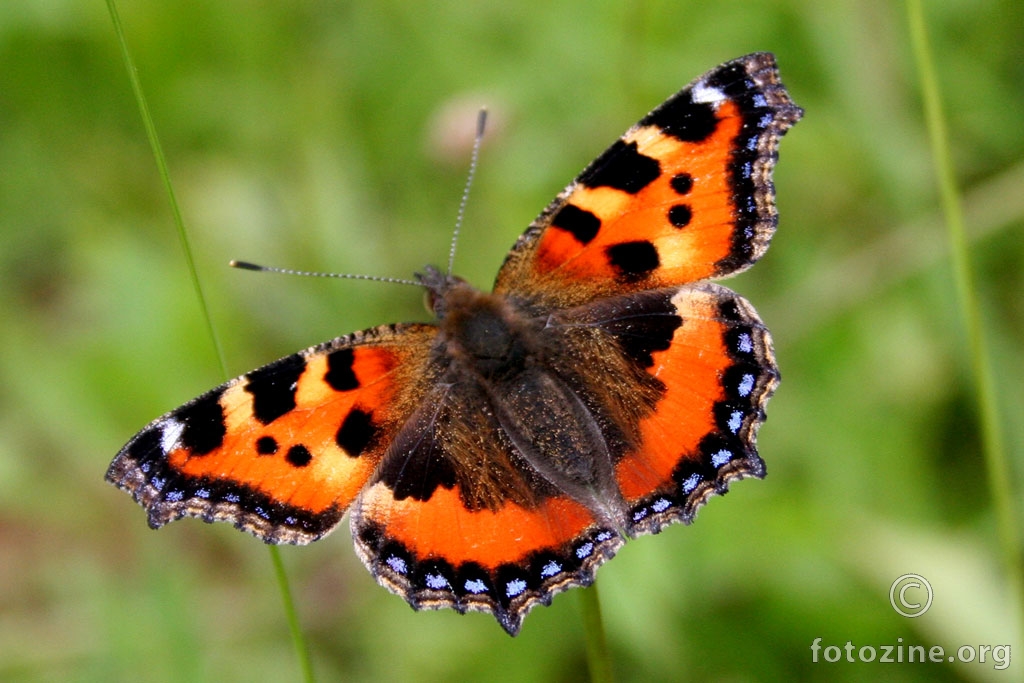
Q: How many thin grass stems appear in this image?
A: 3